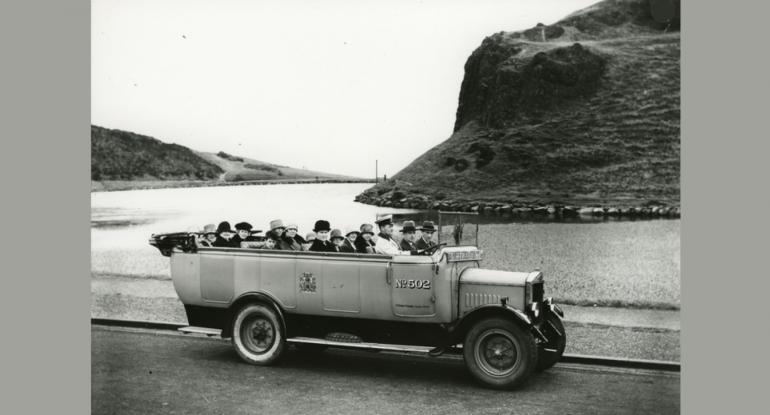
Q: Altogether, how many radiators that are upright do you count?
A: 1